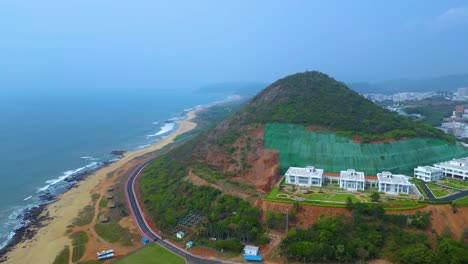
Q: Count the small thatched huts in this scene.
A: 4